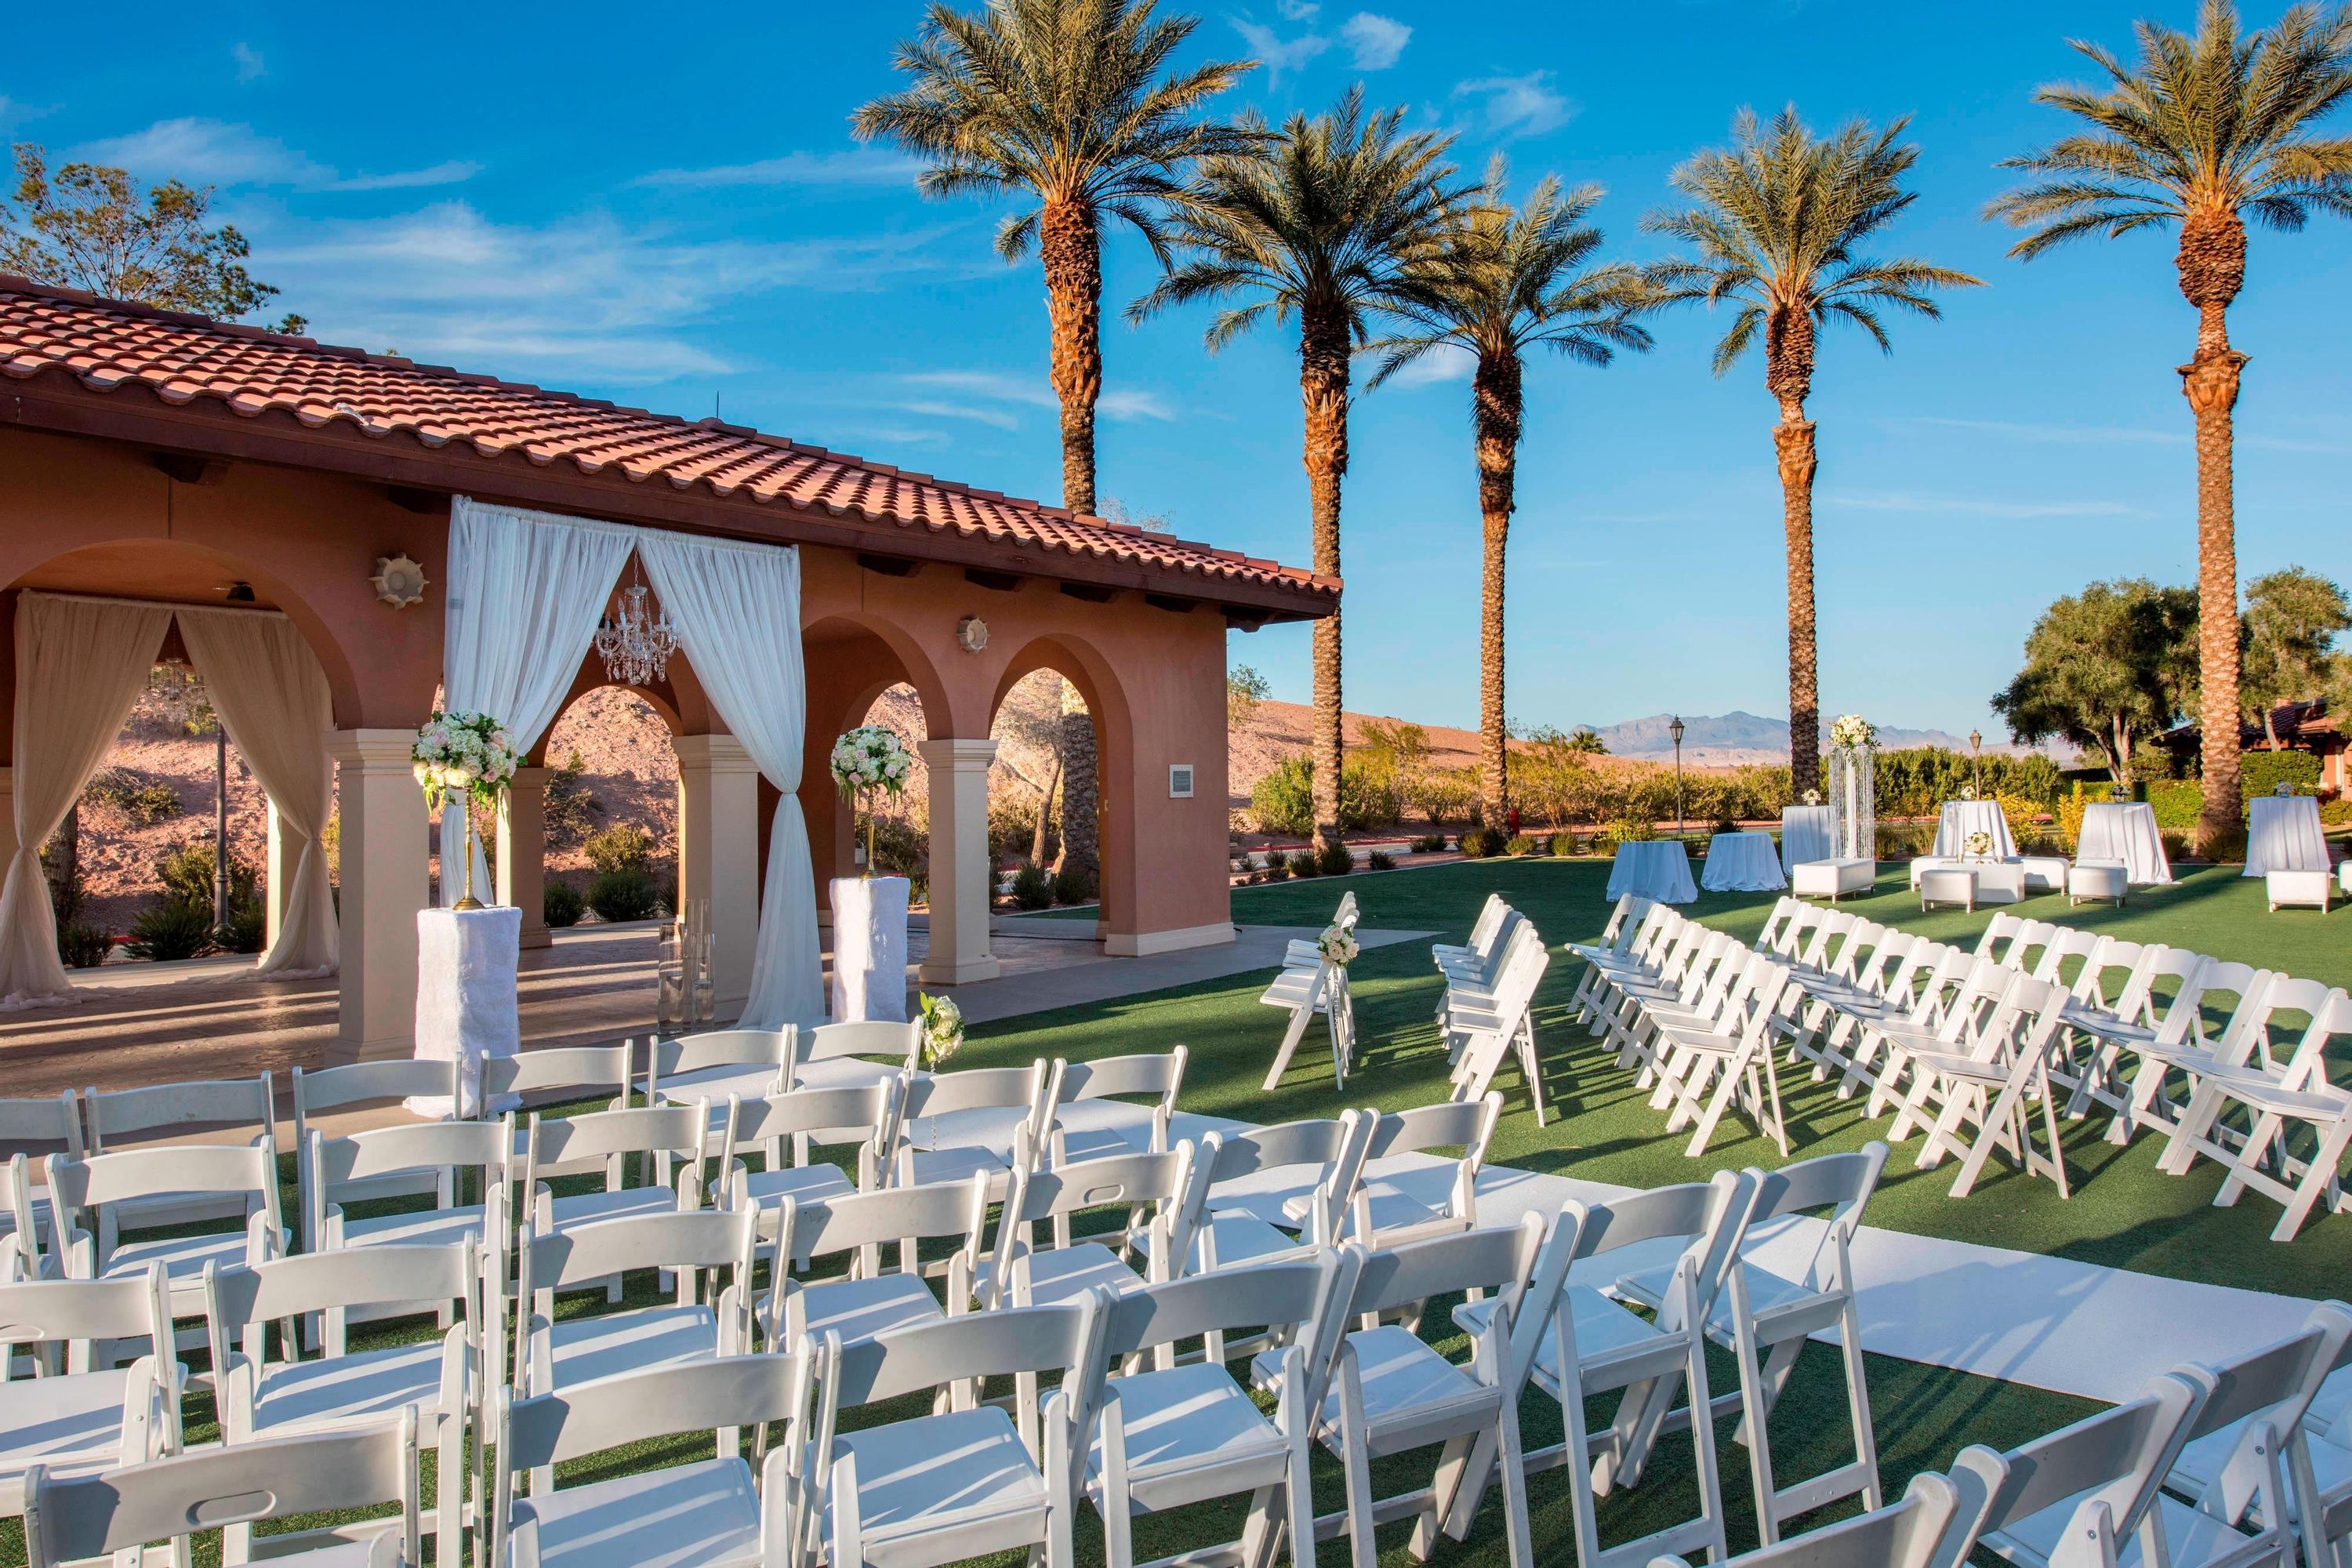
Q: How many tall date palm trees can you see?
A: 5